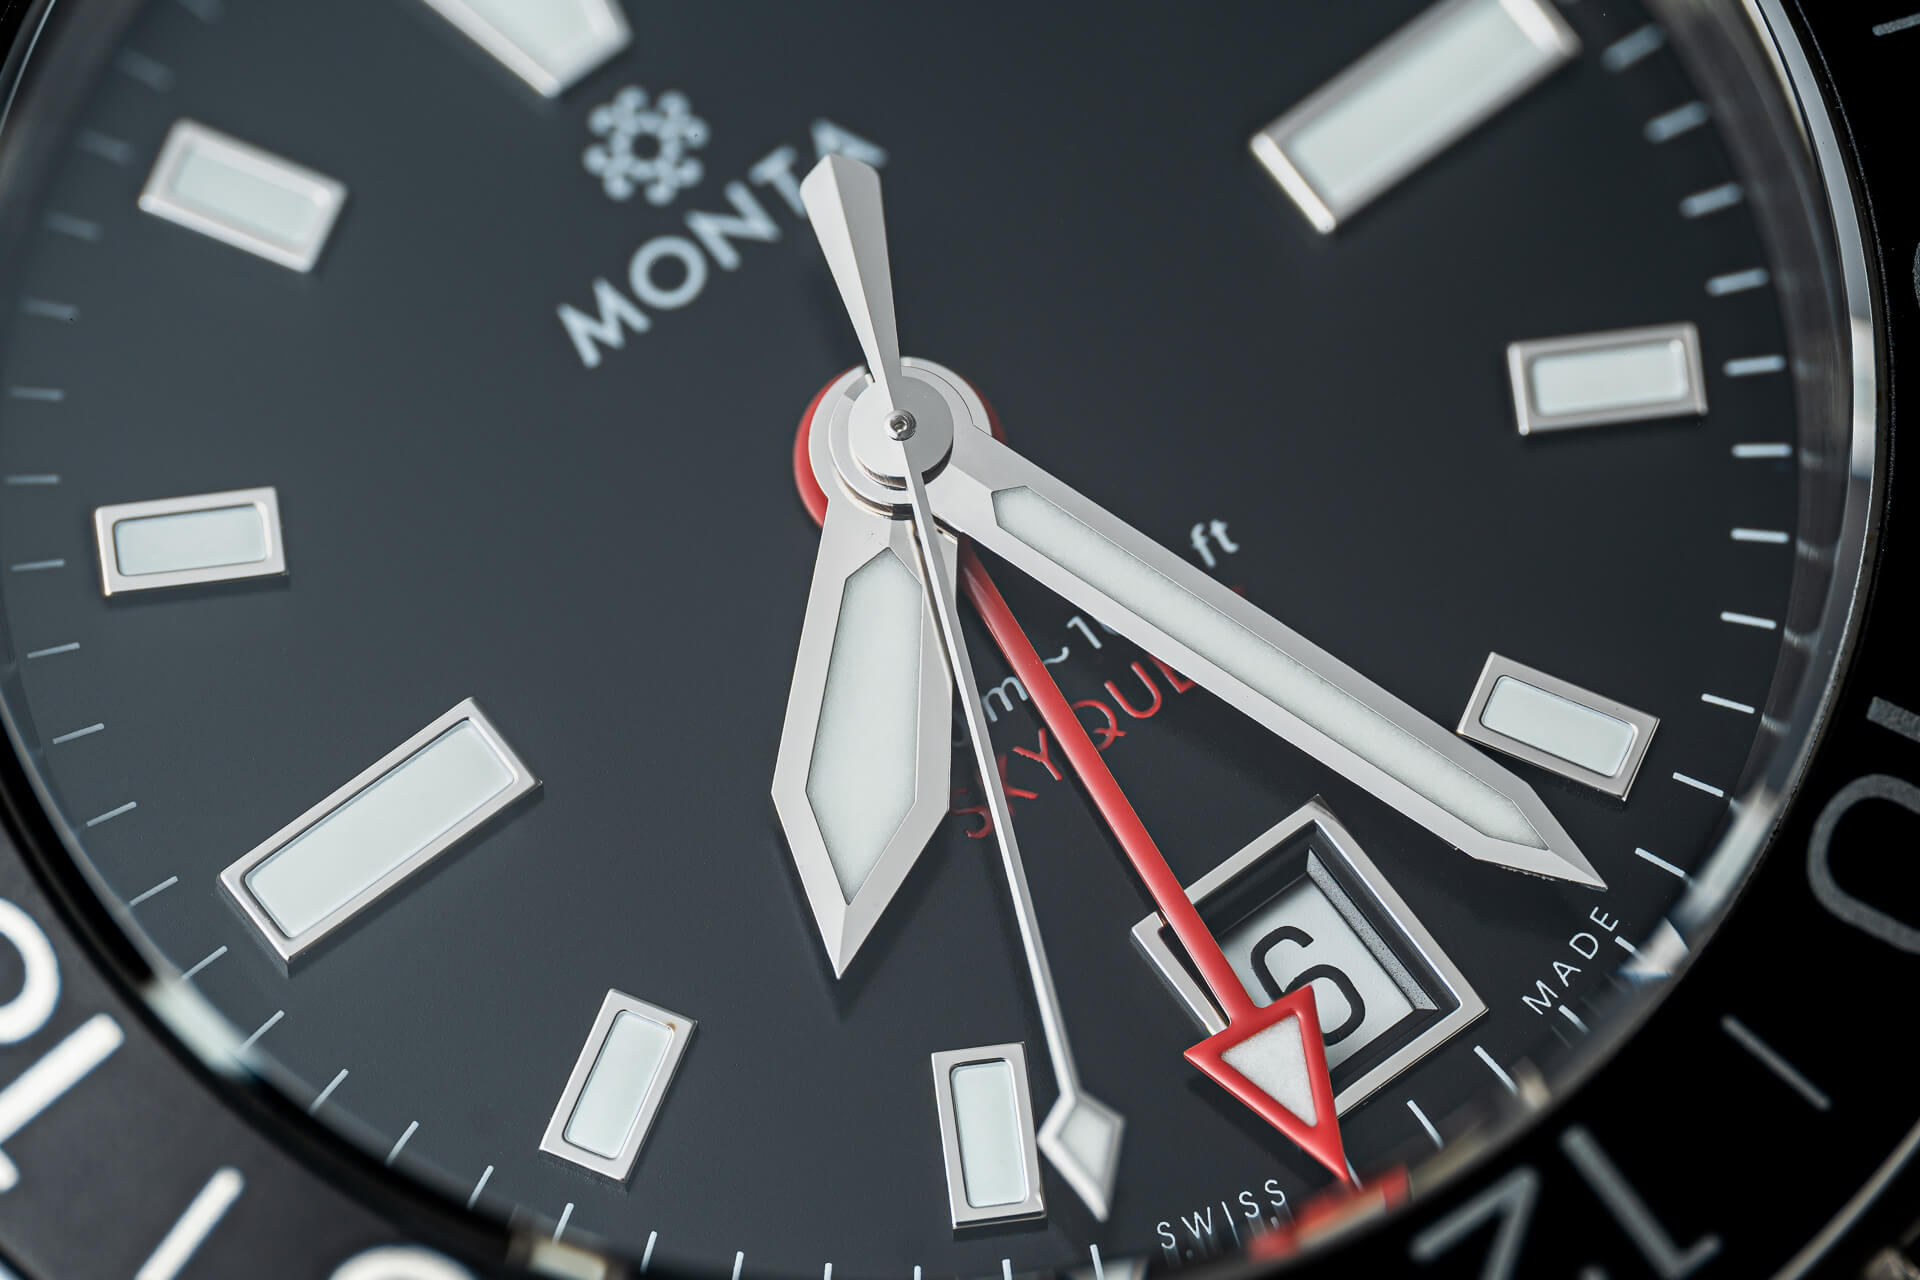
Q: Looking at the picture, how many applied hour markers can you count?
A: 9